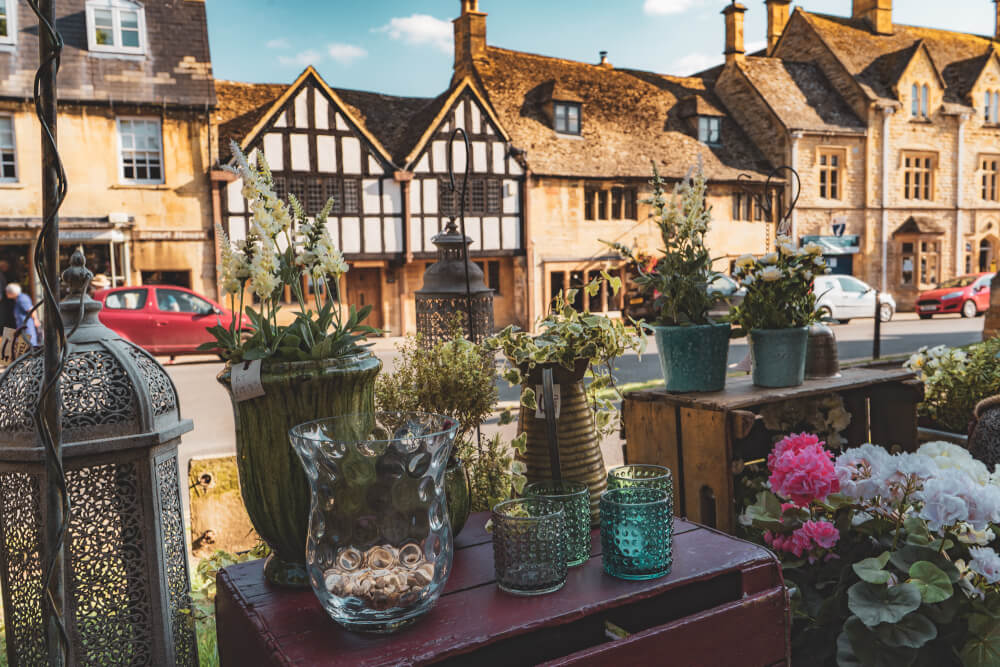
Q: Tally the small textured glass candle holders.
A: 4